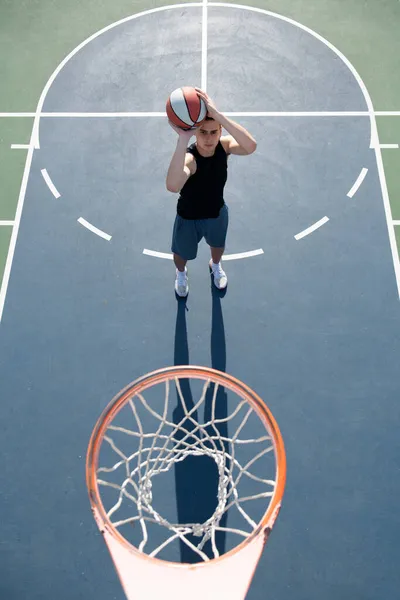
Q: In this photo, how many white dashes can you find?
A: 6